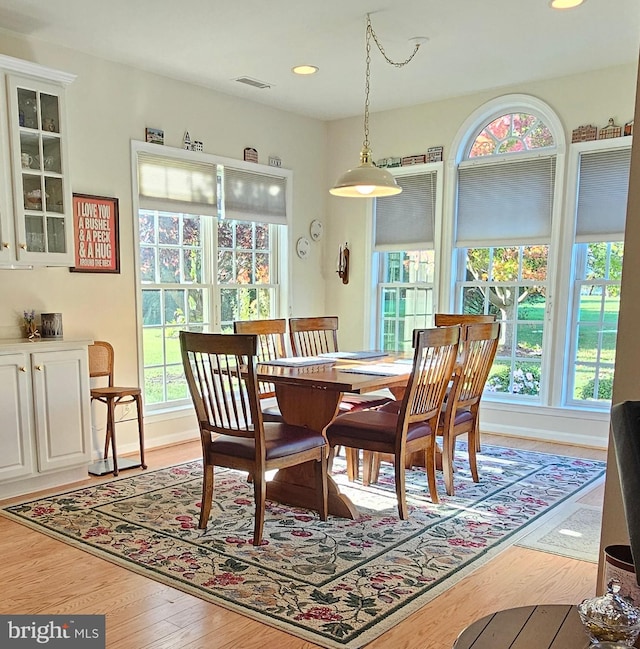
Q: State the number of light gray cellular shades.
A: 5